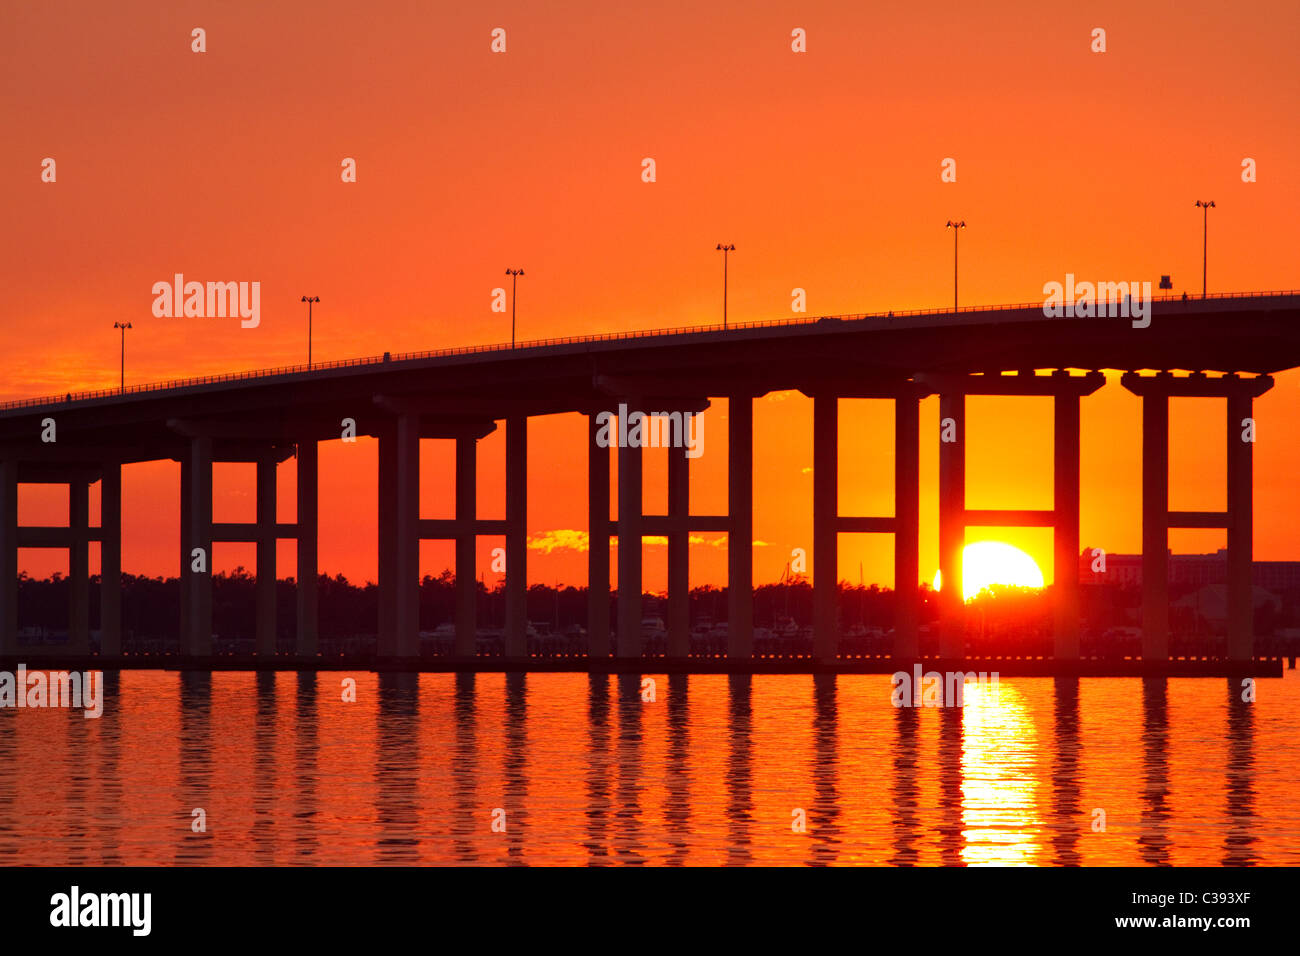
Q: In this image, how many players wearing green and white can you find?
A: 0